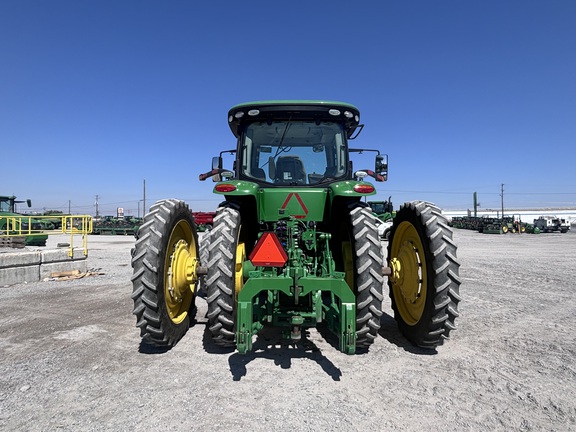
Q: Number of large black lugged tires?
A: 4